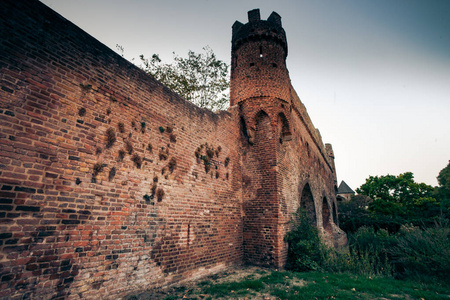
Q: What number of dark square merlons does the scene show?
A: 3